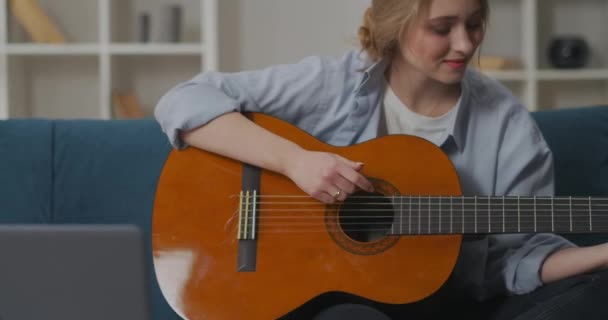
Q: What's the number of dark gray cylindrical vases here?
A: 2